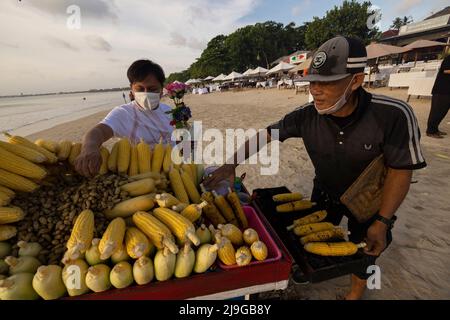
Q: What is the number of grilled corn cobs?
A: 6